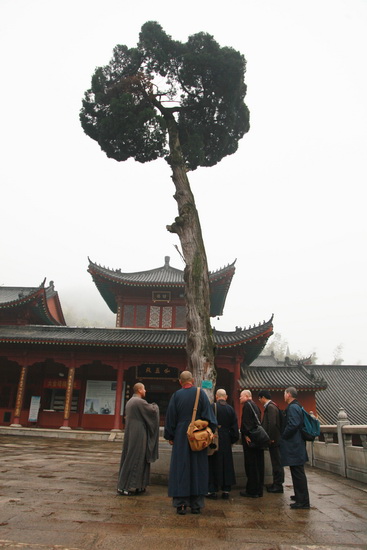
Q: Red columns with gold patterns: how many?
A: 2